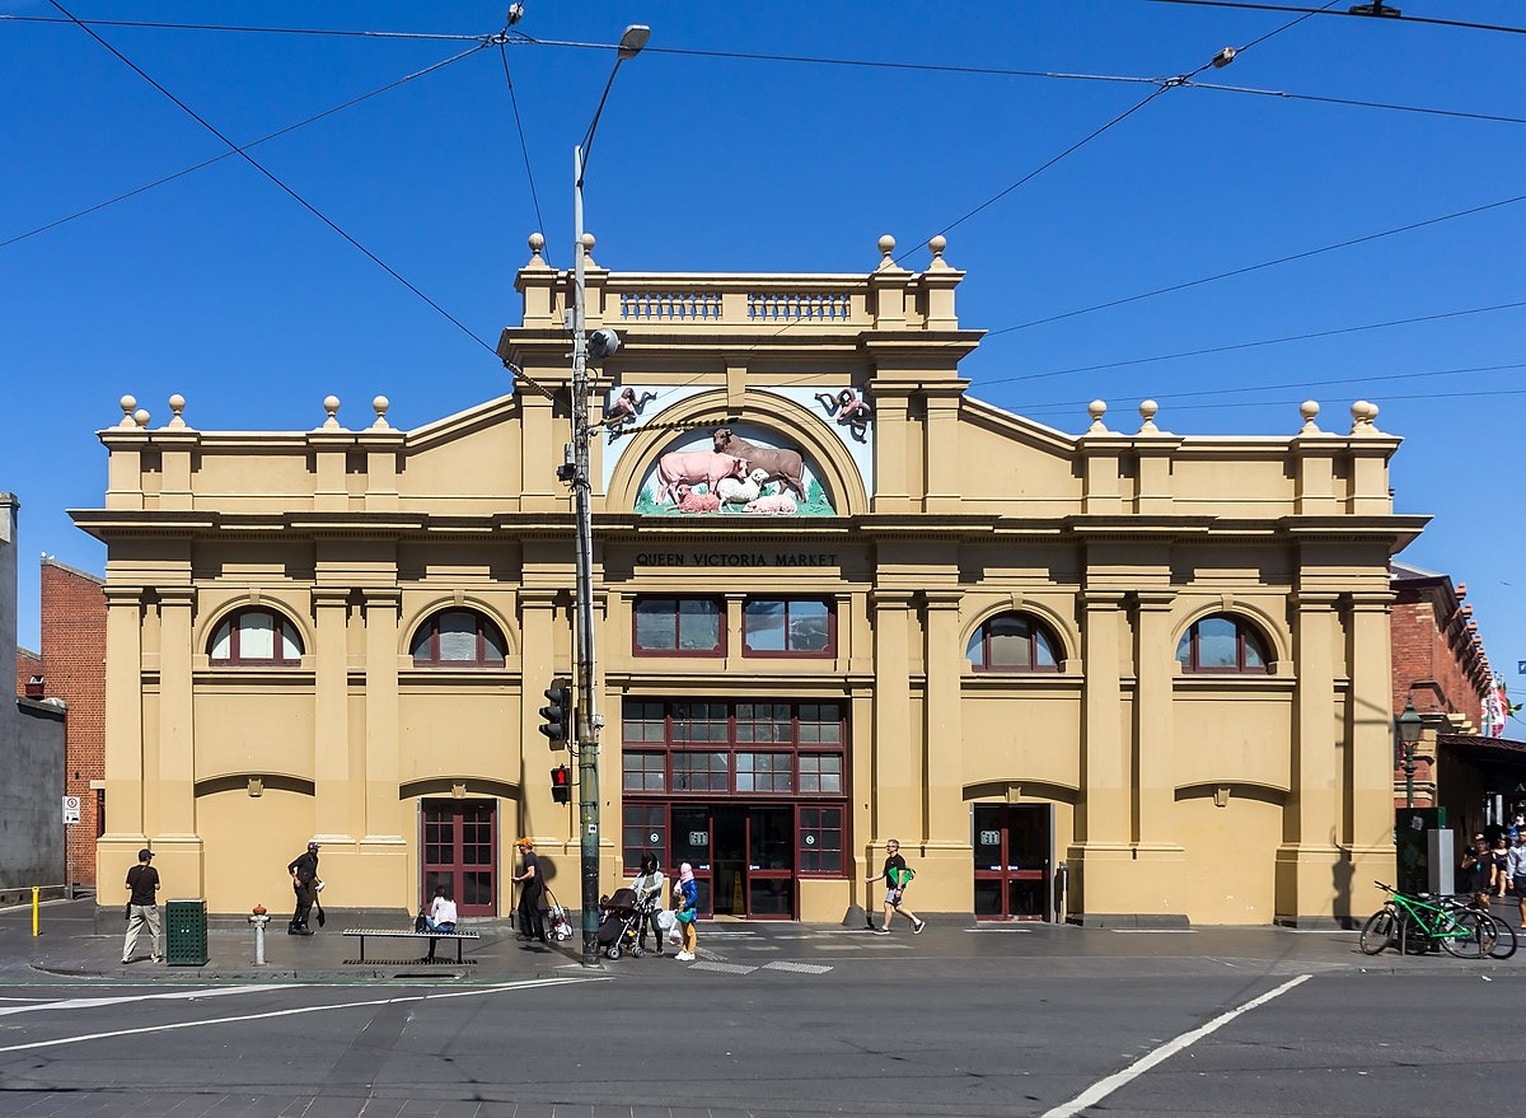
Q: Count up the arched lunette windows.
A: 4